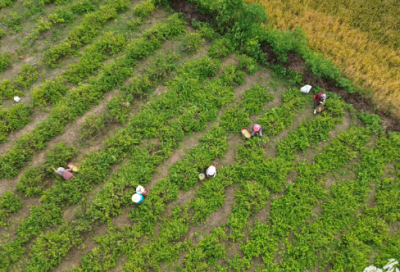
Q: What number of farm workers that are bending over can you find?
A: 5